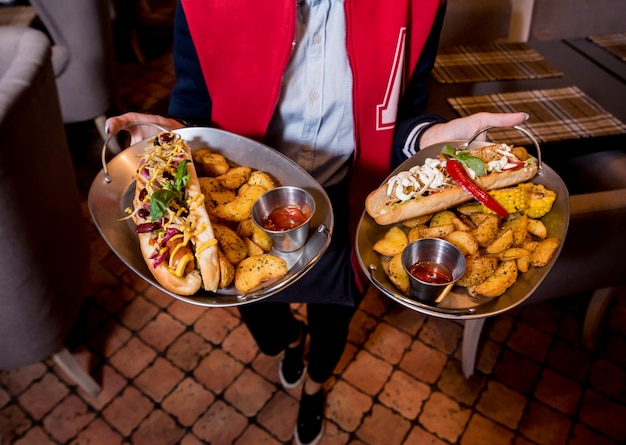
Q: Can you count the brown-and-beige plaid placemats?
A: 3